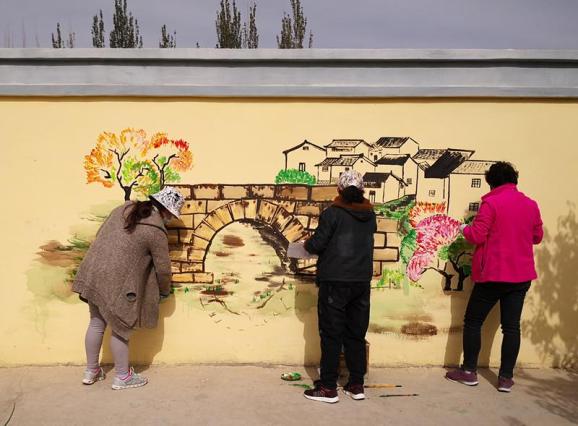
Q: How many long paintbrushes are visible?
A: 2